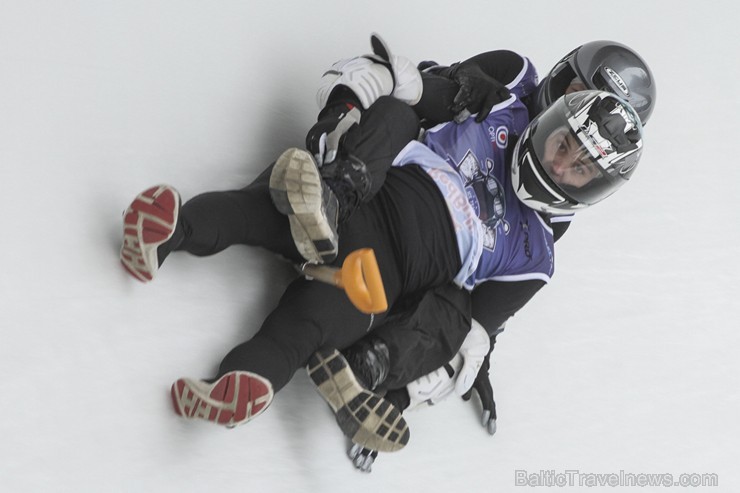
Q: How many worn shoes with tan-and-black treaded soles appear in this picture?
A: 2